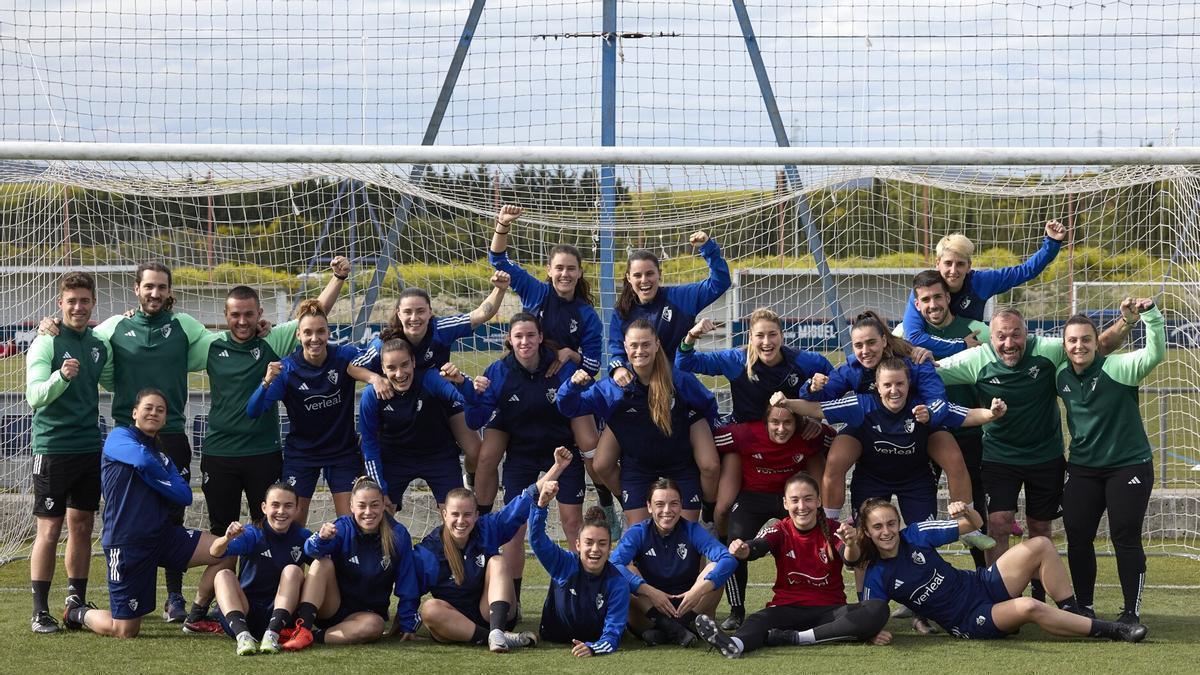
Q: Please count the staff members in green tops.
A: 6